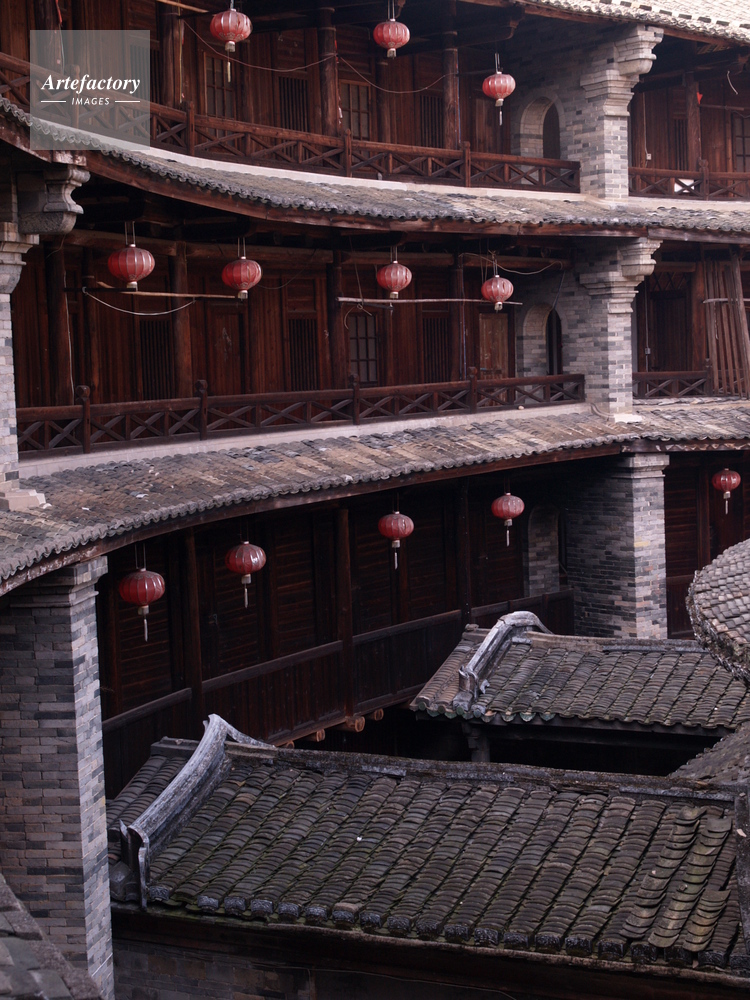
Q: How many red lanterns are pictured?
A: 12